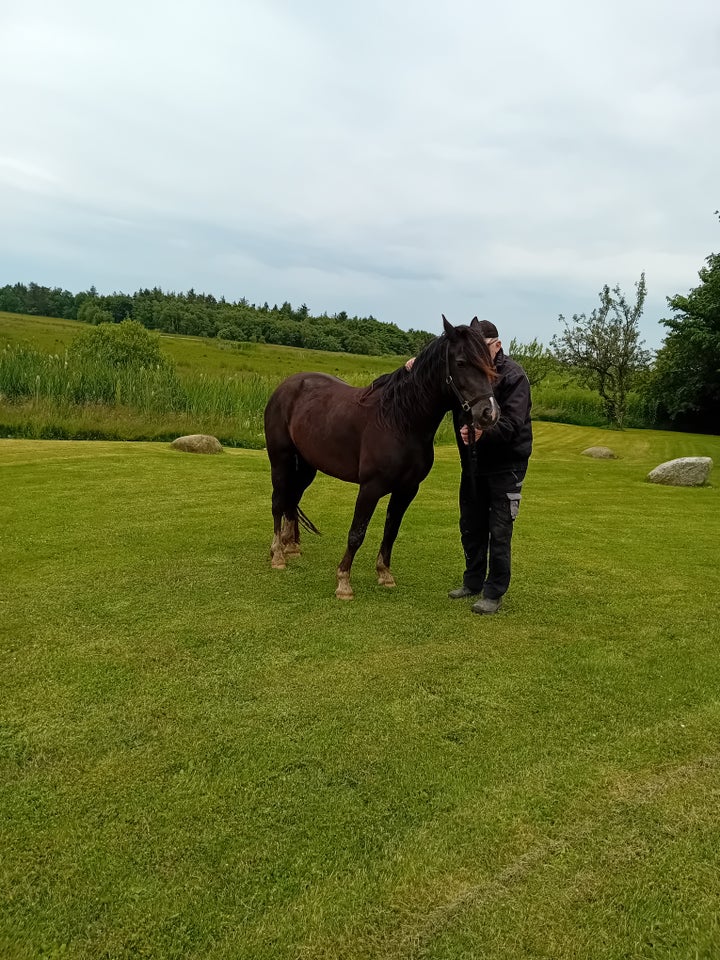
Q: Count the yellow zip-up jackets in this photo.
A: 0